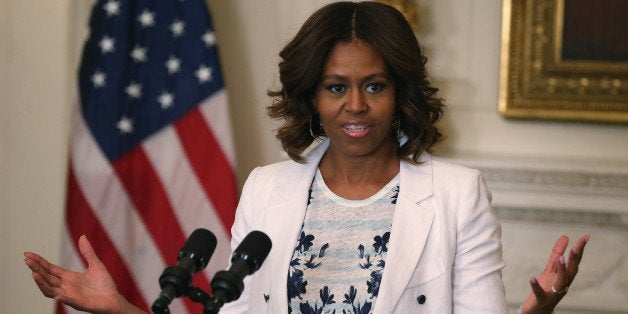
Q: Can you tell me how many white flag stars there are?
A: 12